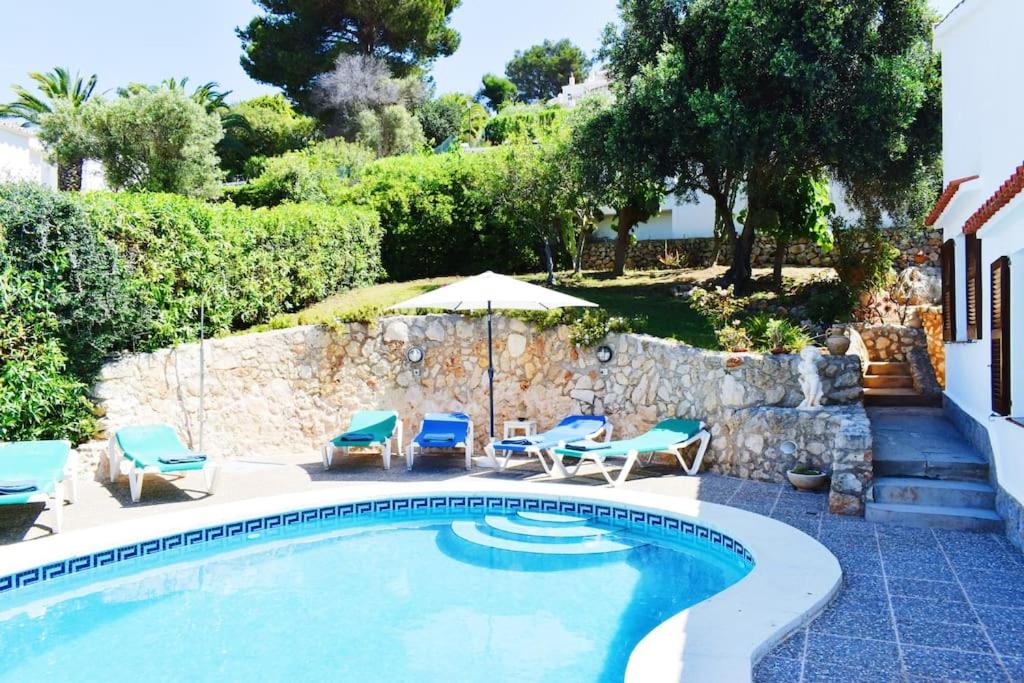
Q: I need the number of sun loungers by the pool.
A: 6